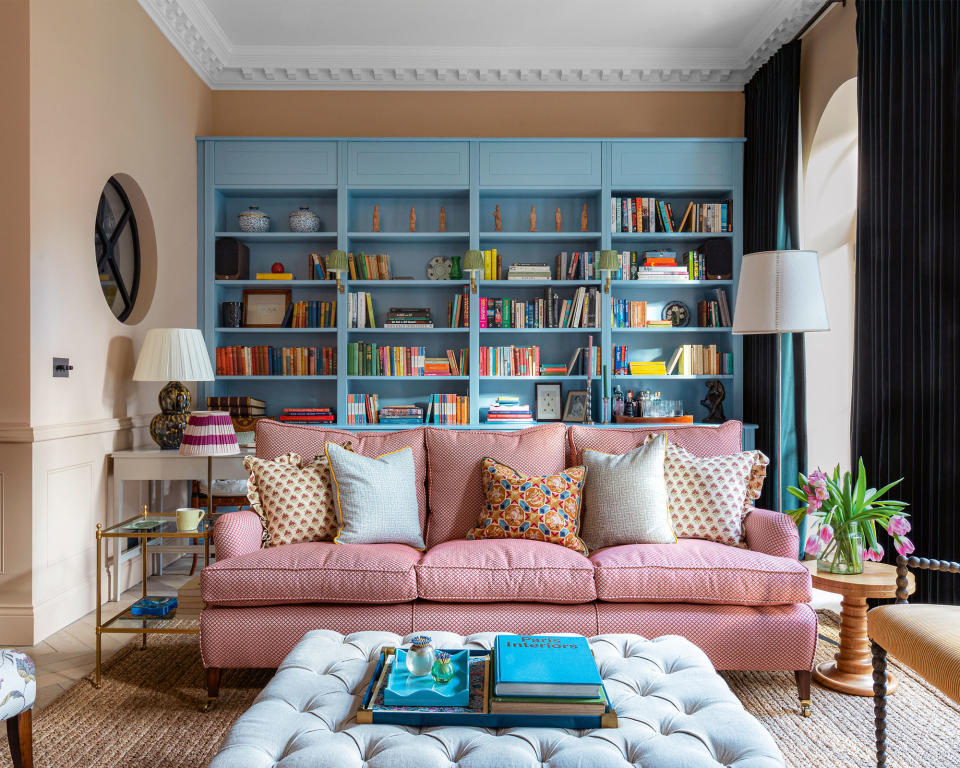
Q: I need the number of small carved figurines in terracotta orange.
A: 7